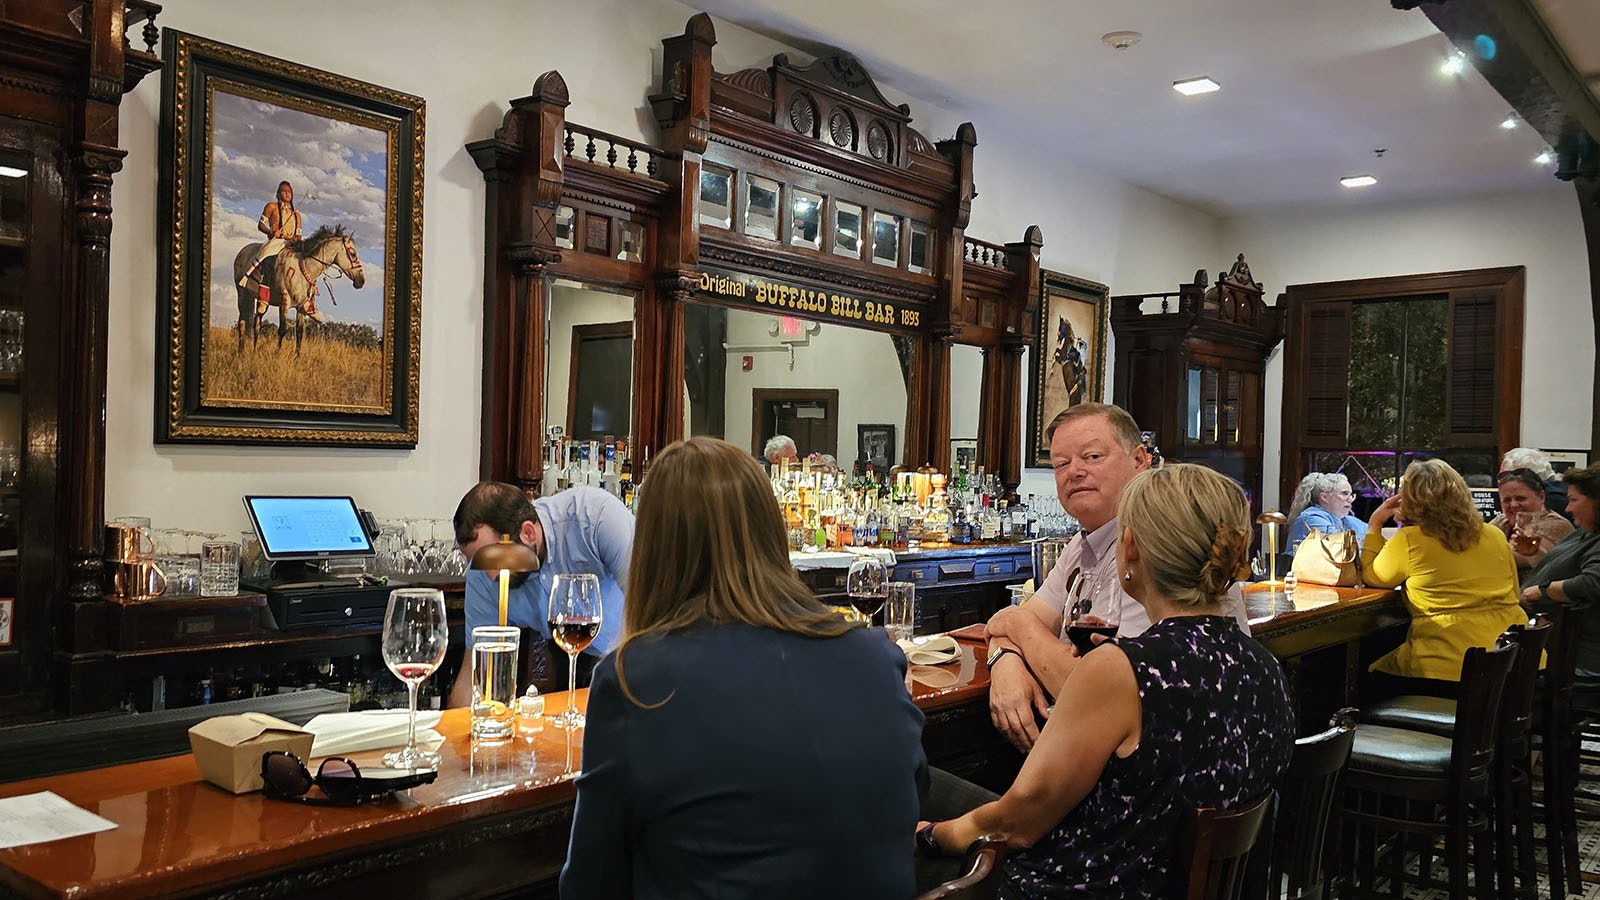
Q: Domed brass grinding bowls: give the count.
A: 0